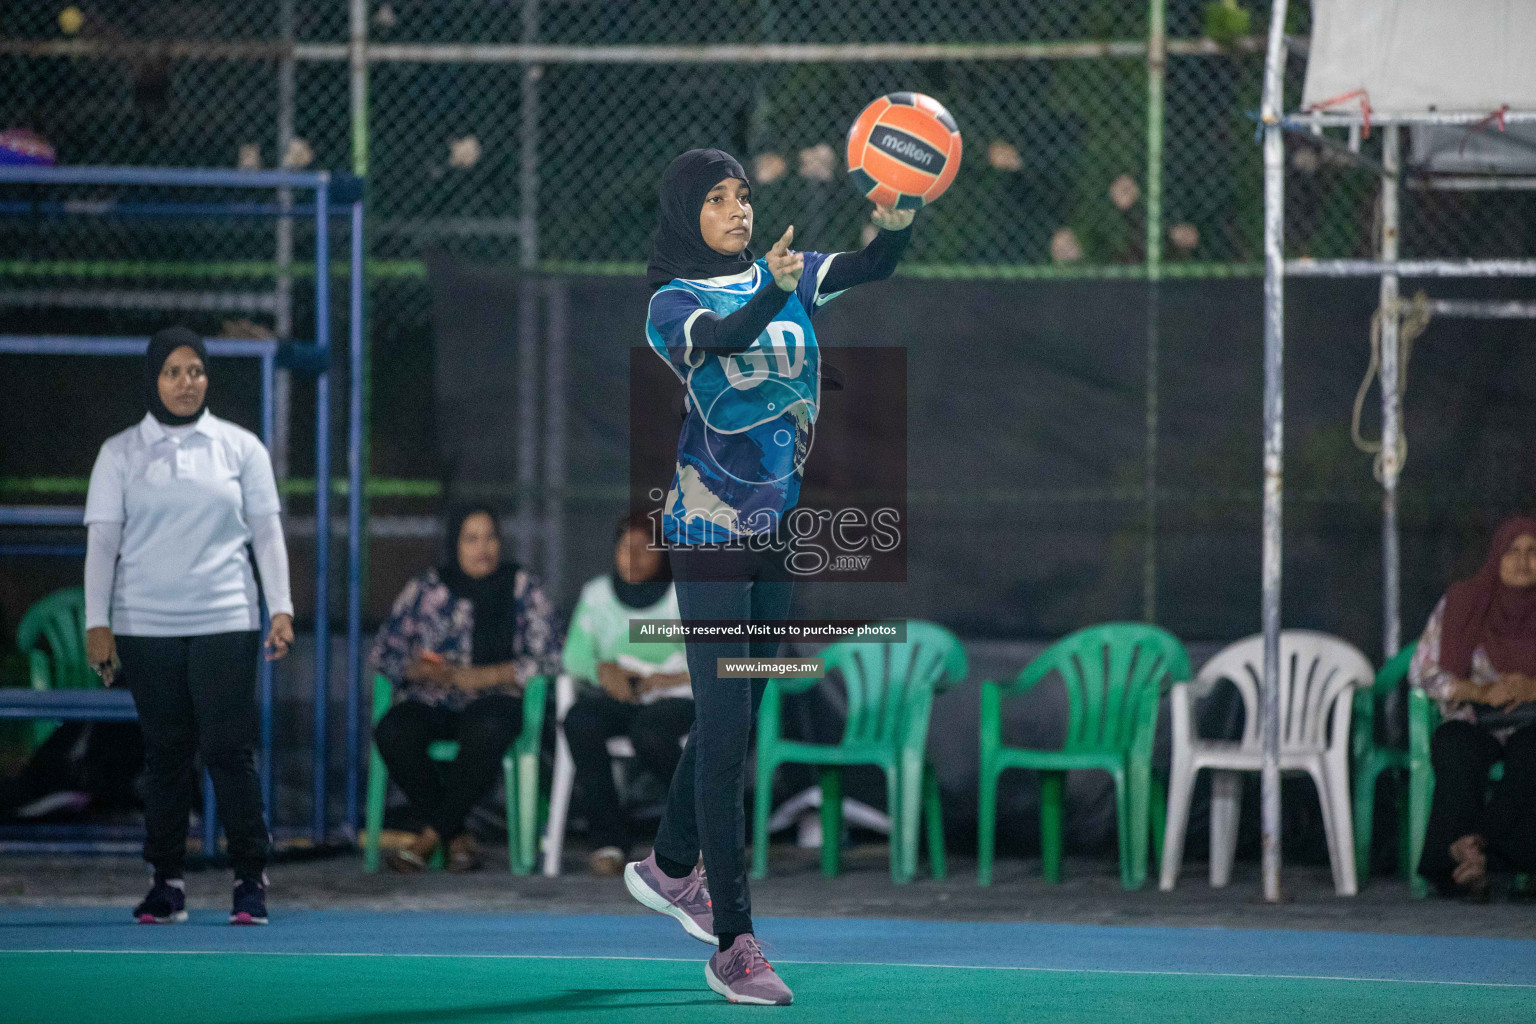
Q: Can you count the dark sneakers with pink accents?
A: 2